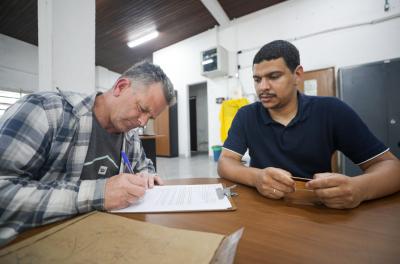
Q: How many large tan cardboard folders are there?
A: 1